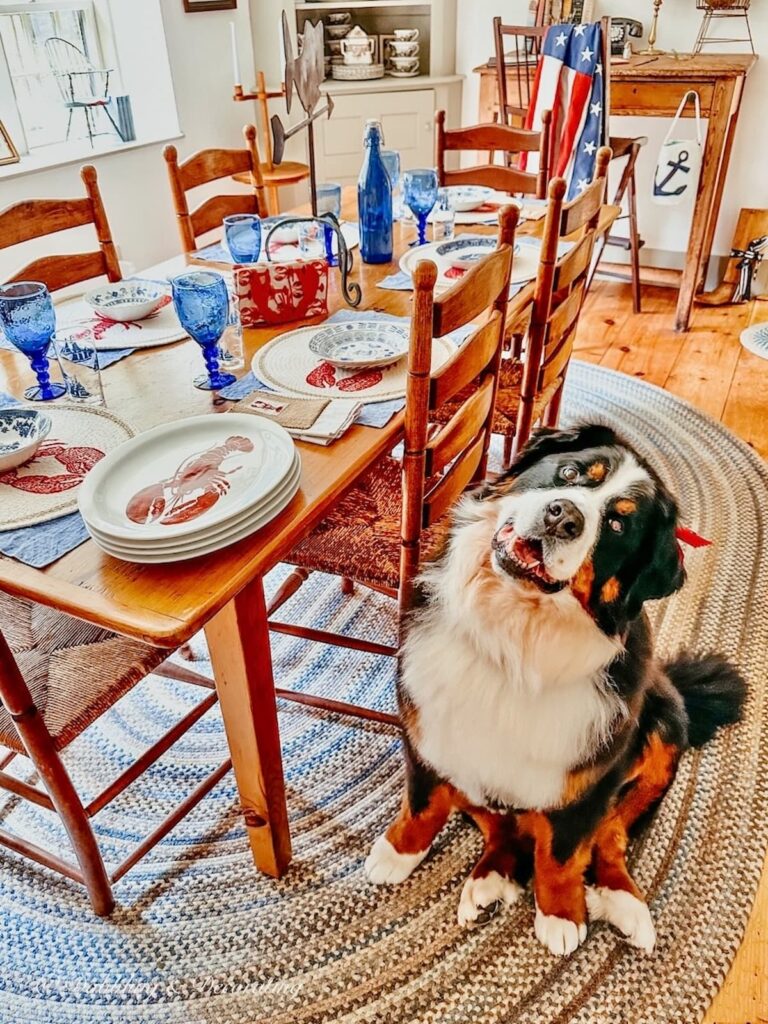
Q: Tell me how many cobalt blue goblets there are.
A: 6